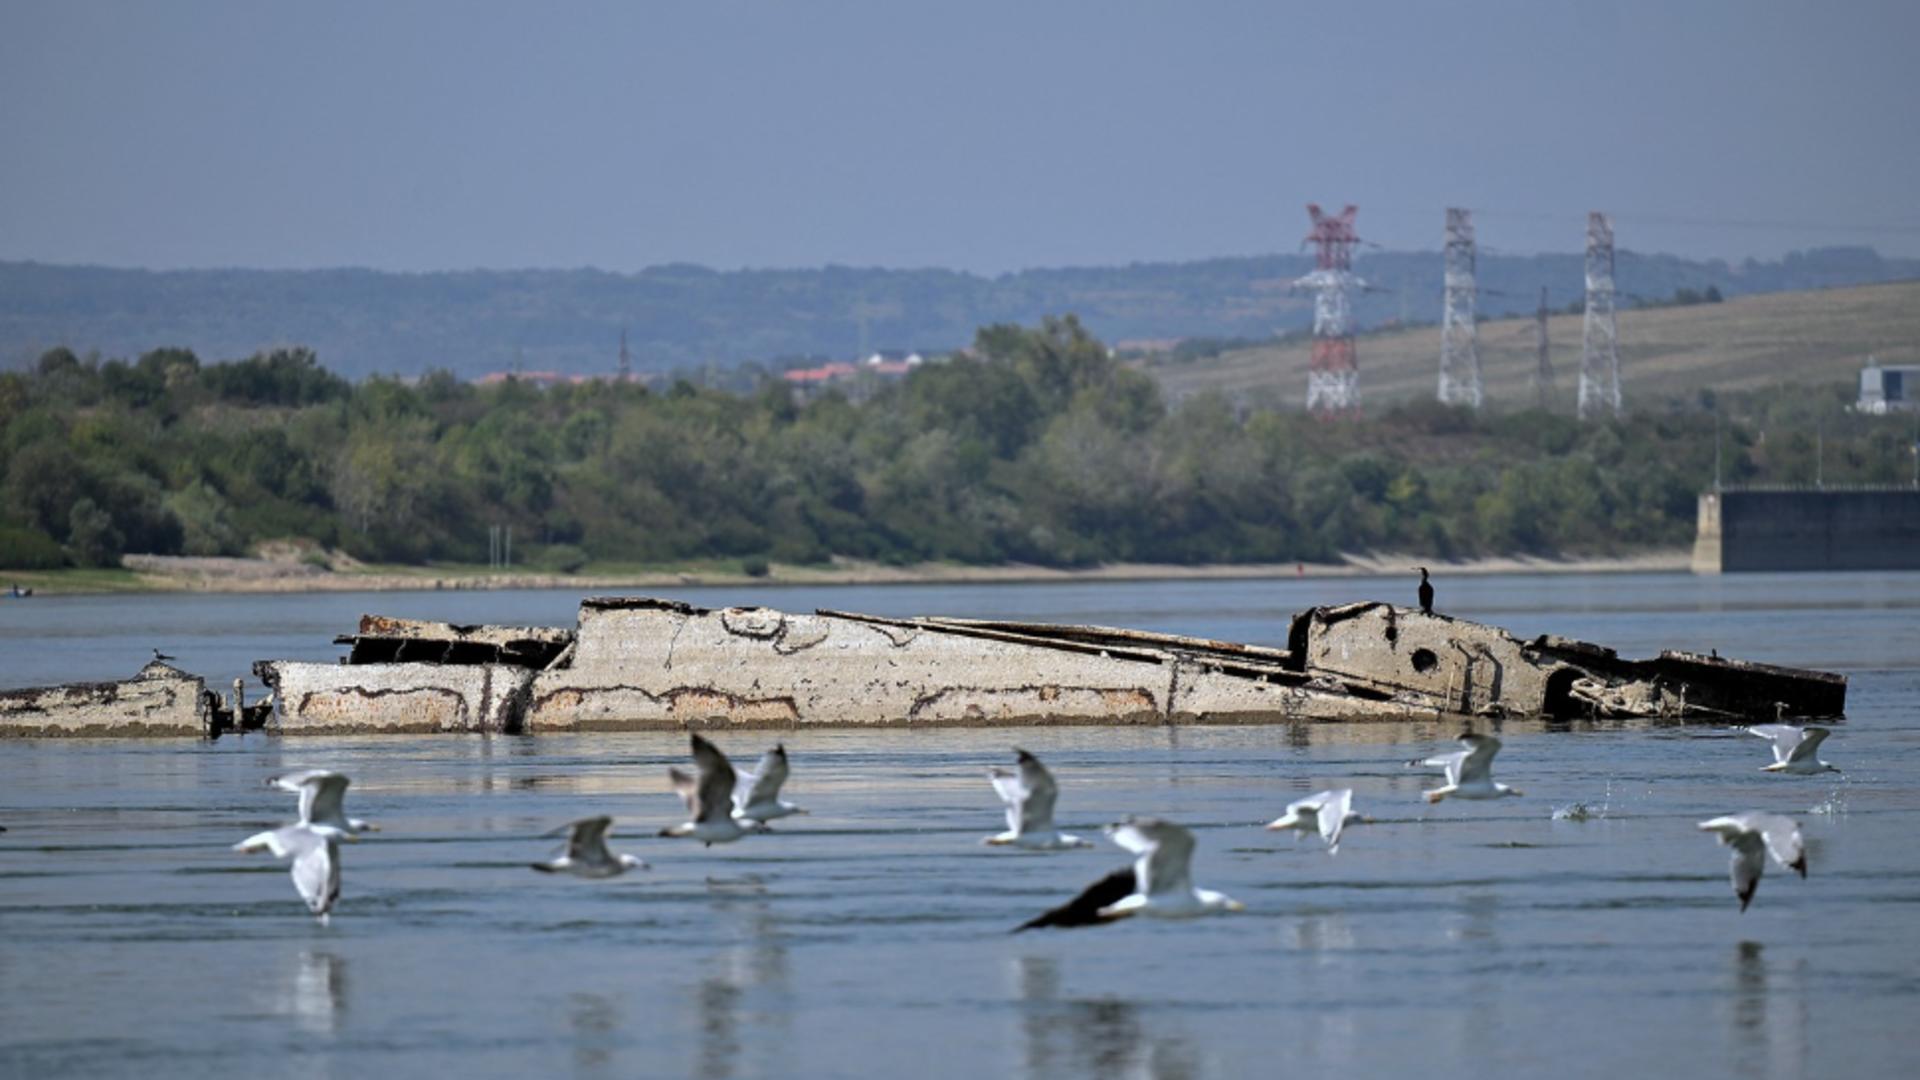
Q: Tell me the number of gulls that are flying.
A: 11